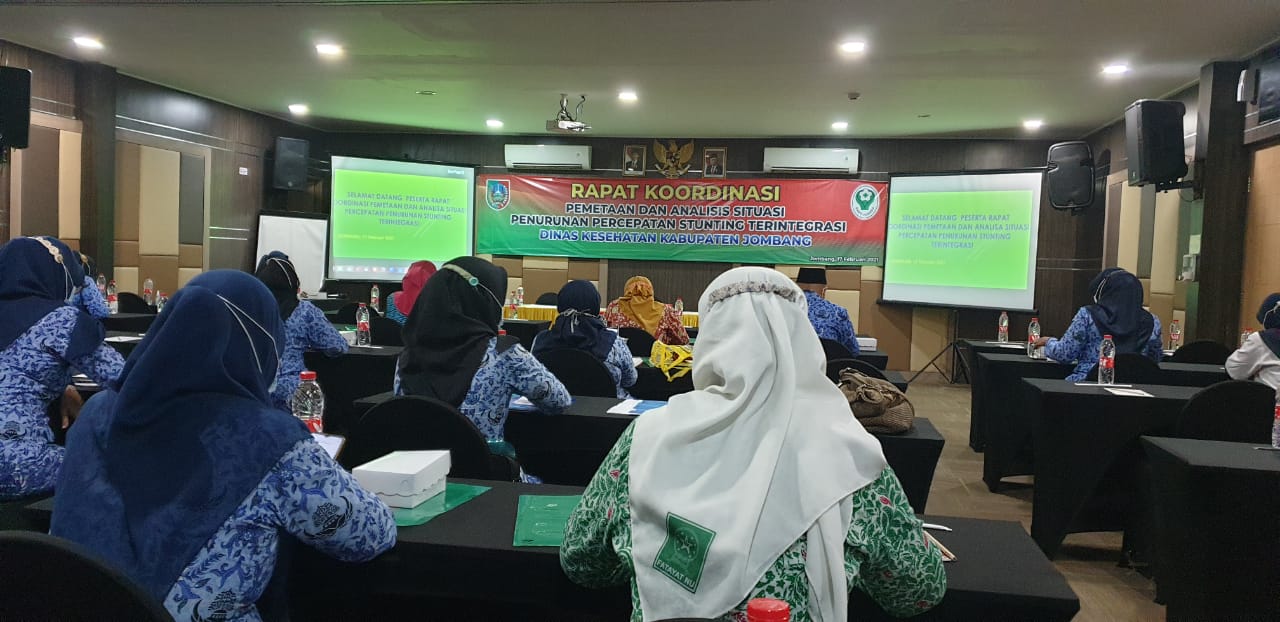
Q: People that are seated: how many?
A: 12